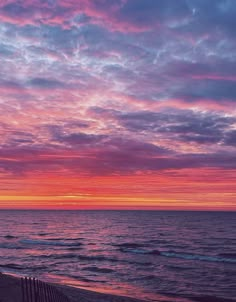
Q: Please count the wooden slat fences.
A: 1